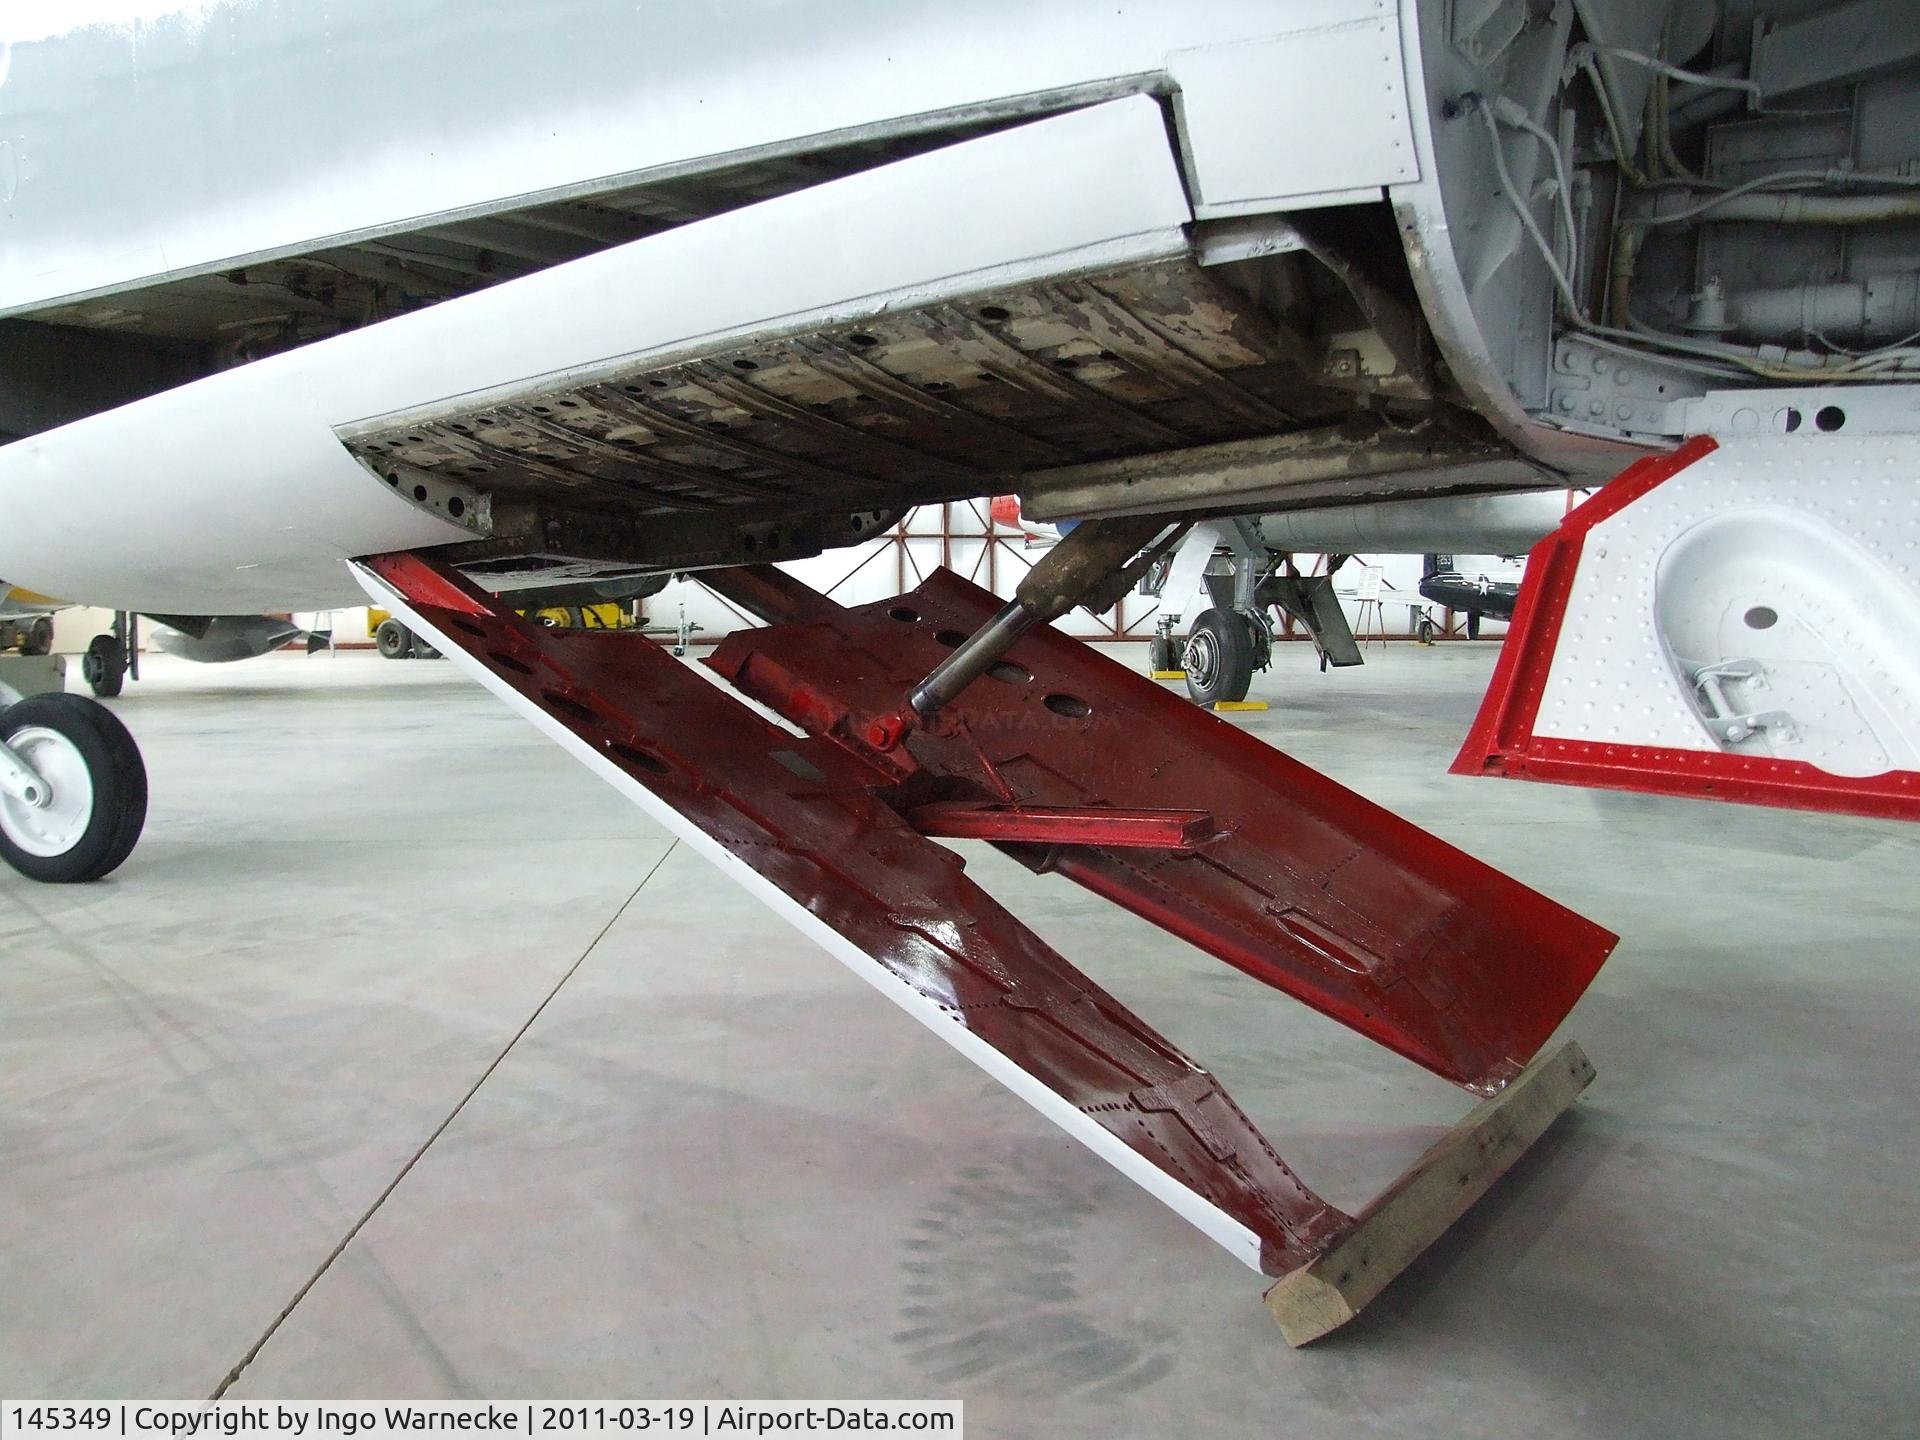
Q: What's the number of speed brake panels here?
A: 2